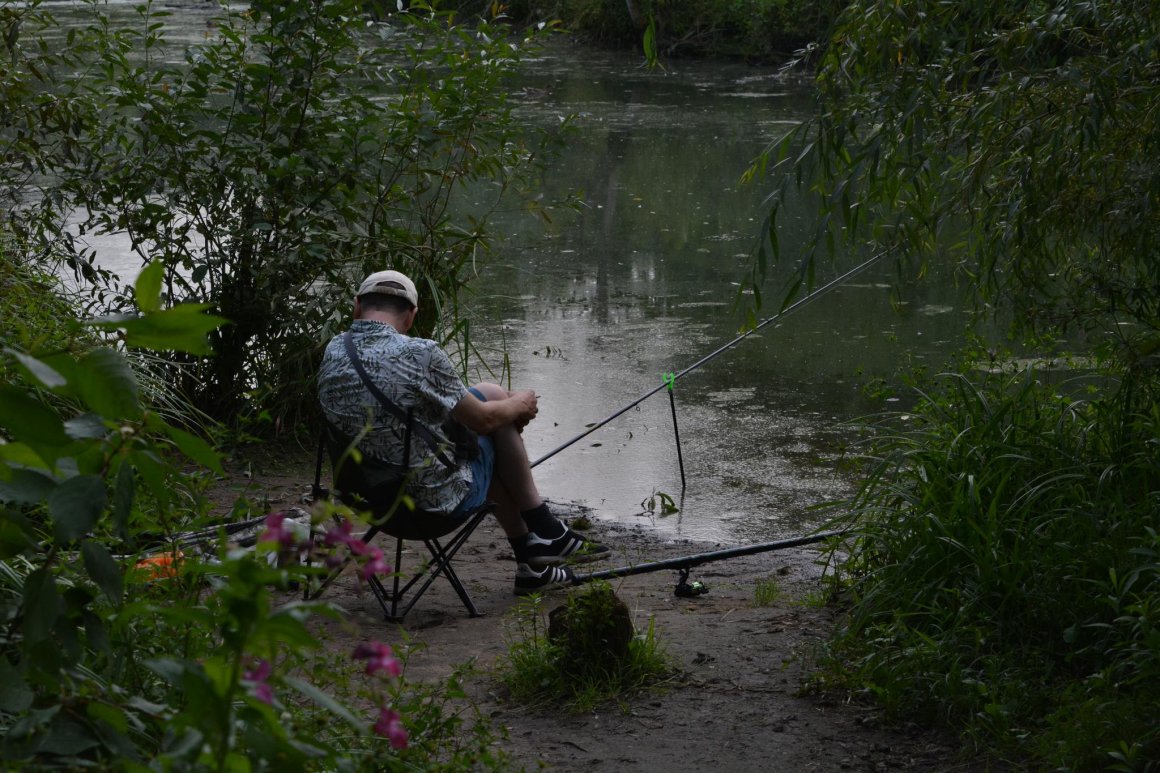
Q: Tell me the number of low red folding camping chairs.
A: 0